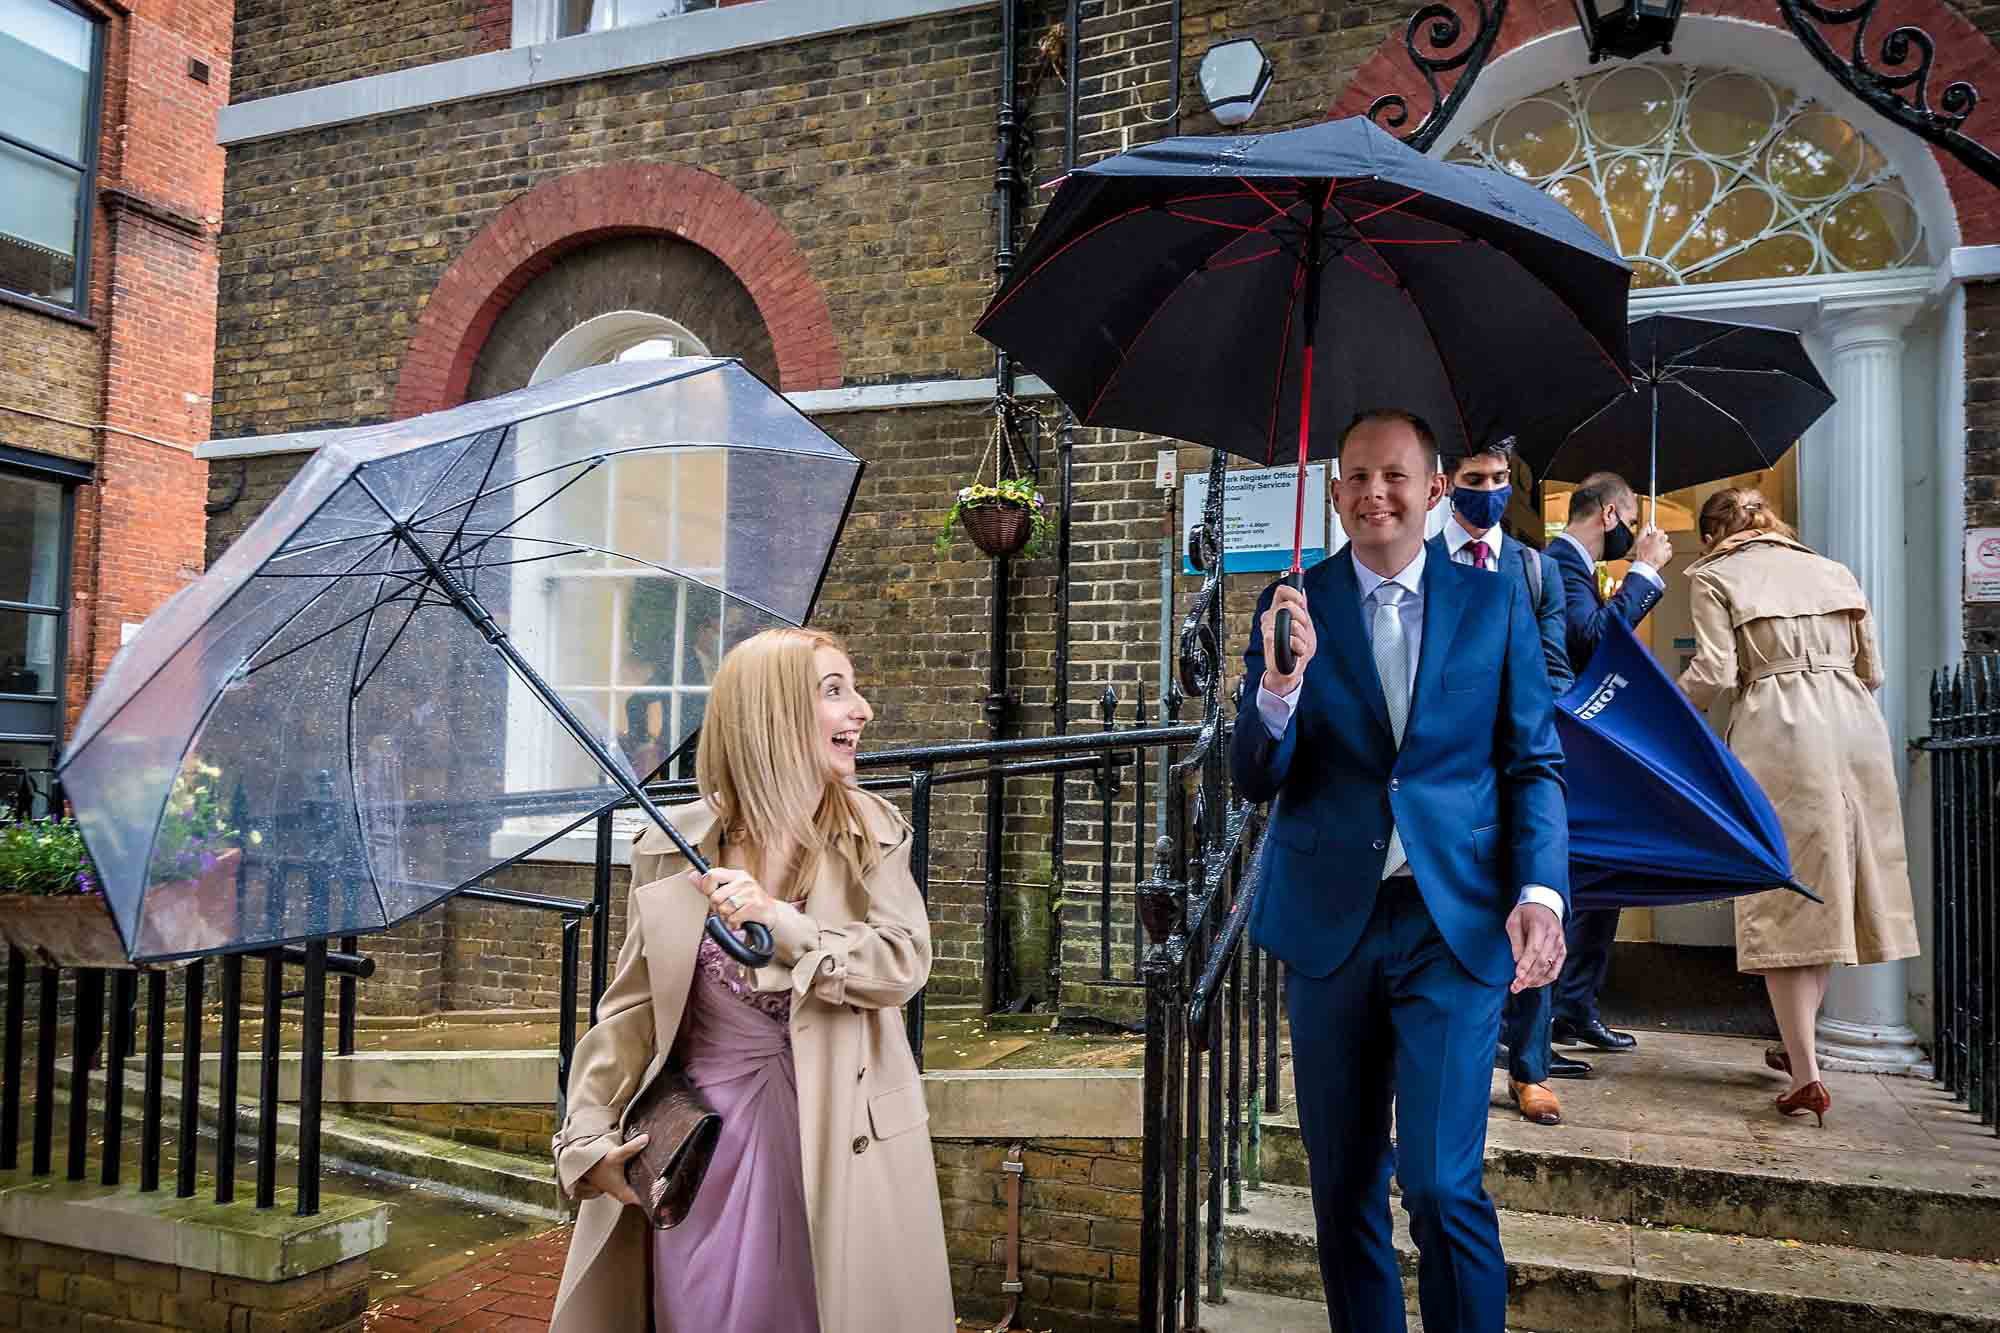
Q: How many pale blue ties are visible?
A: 1